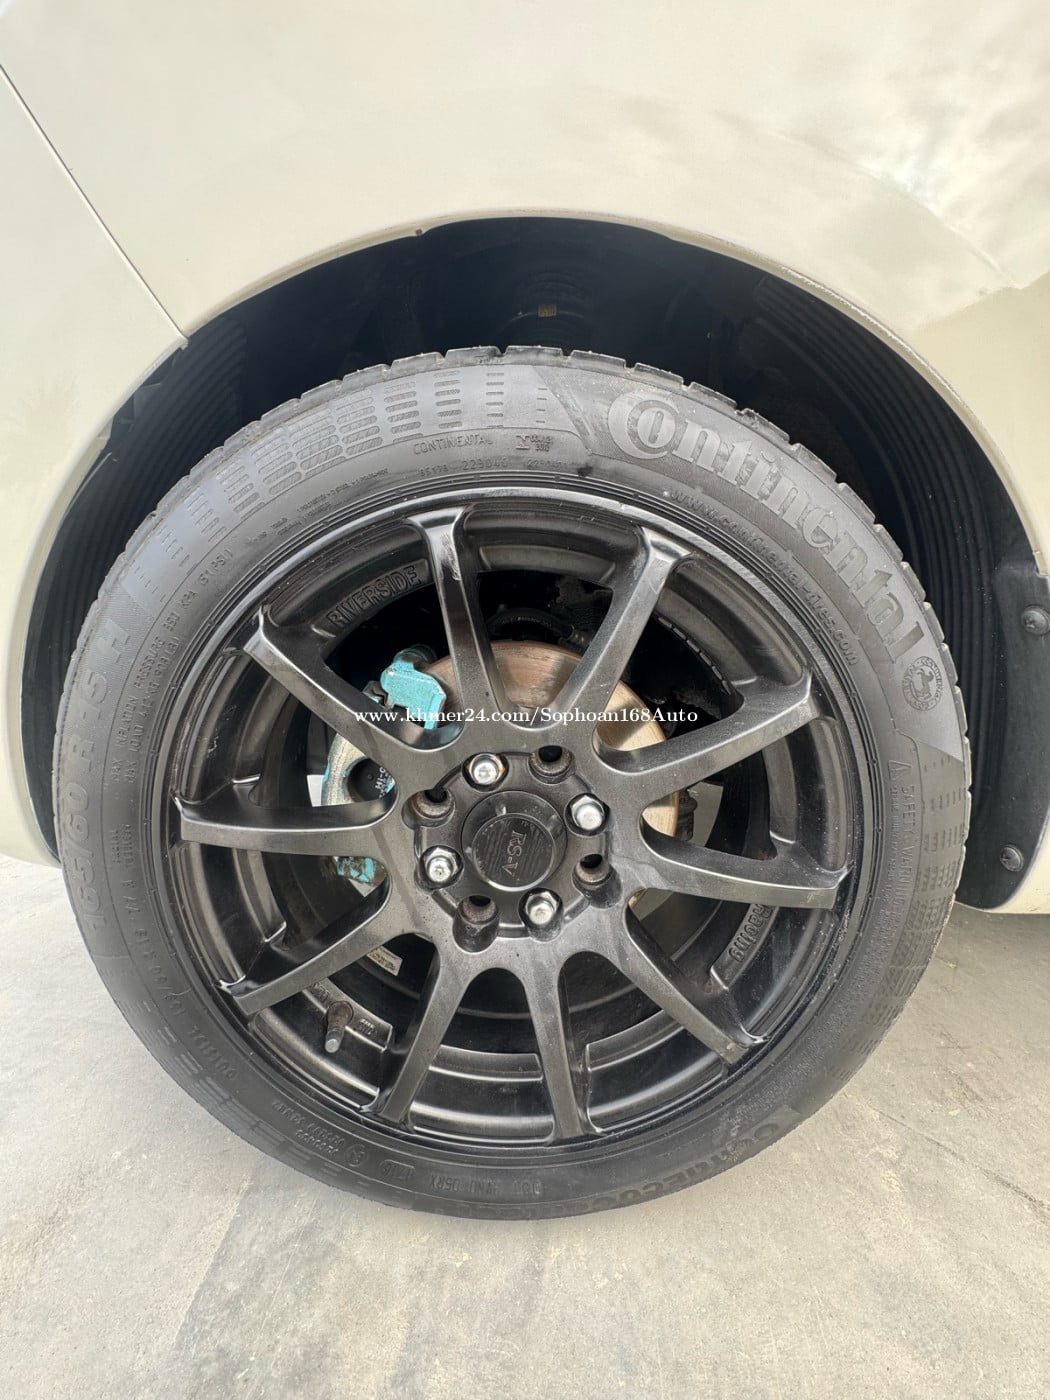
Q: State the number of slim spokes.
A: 10